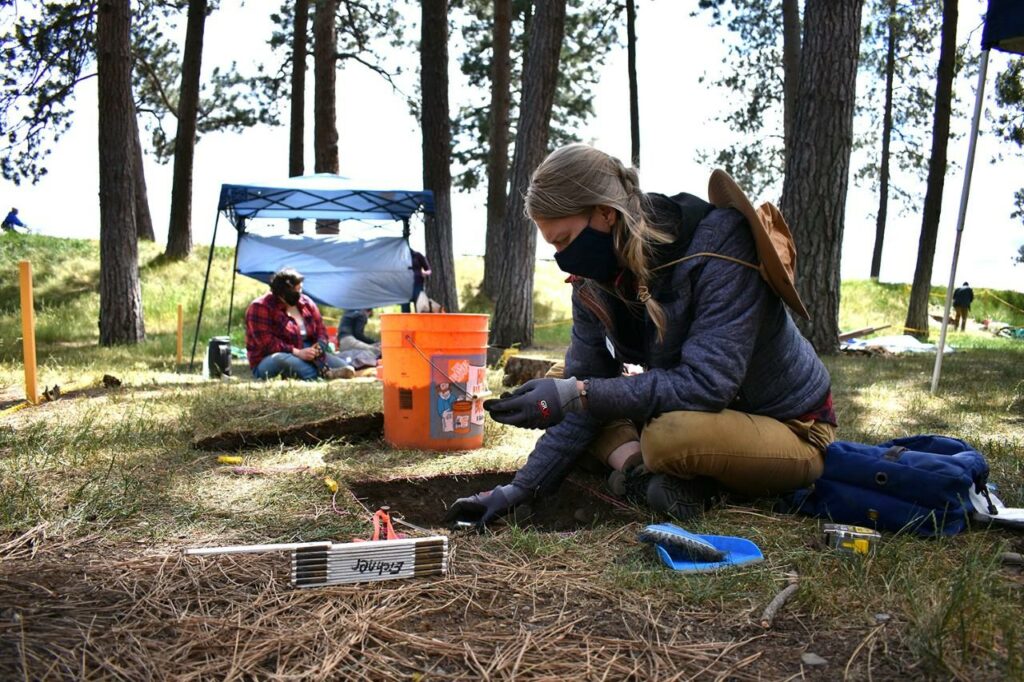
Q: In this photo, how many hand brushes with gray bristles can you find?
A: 1